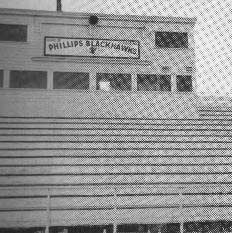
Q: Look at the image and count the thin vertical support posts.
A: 3